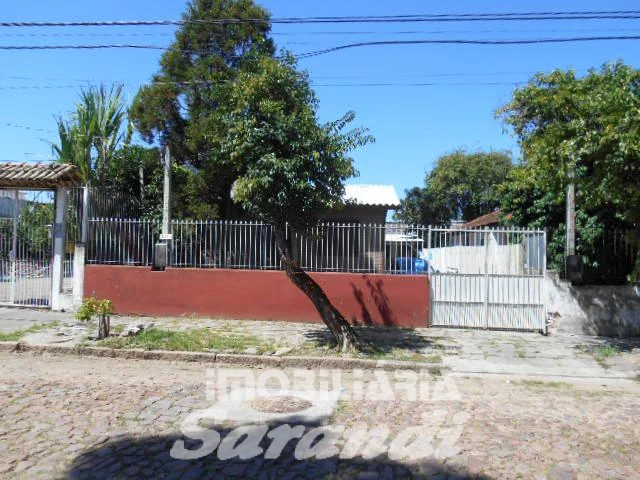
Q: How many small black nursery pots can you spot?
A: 0